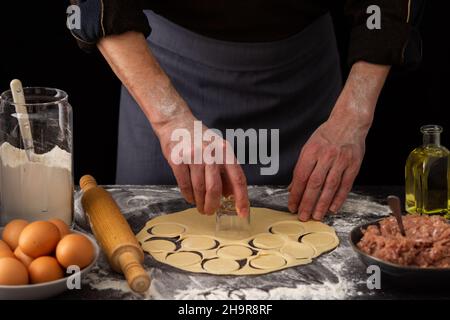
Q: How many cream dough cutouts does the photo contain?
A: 11